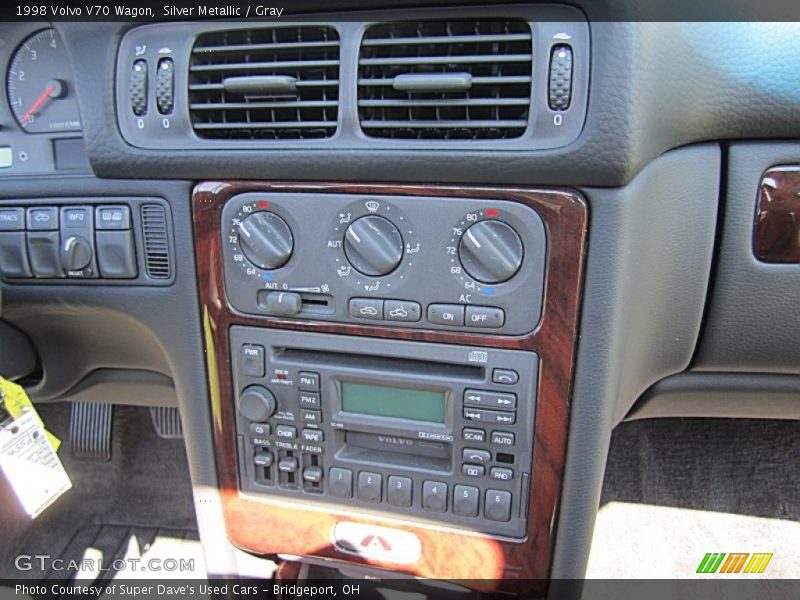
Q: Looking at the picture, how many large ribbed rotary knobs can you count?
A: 3